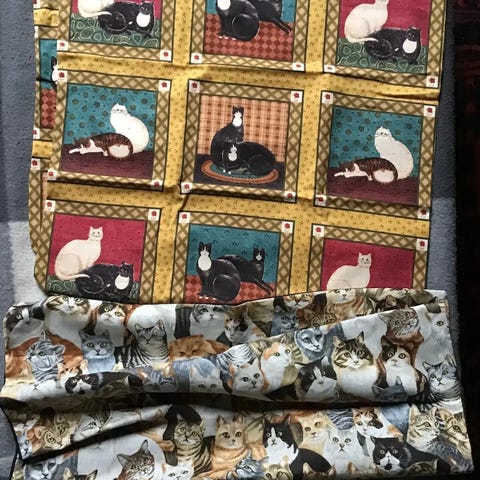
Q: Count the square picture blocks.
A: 9